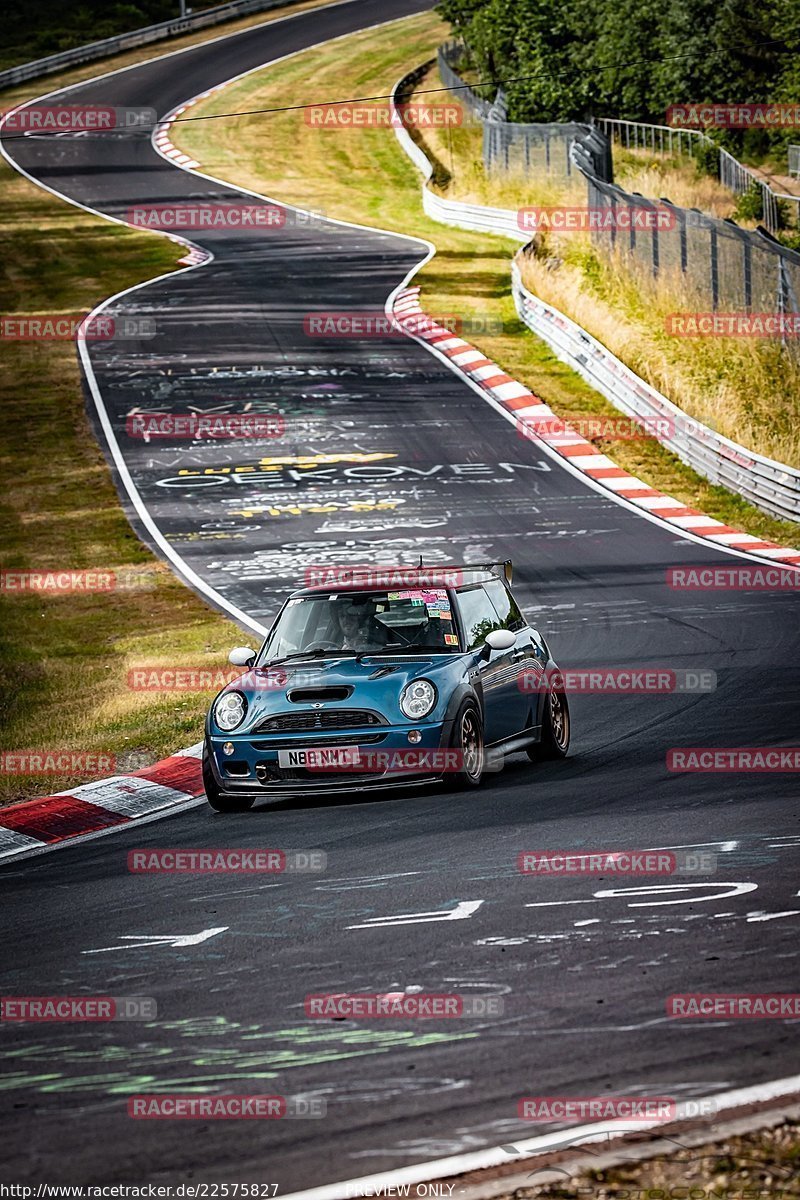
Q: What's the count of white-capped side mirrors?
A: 2